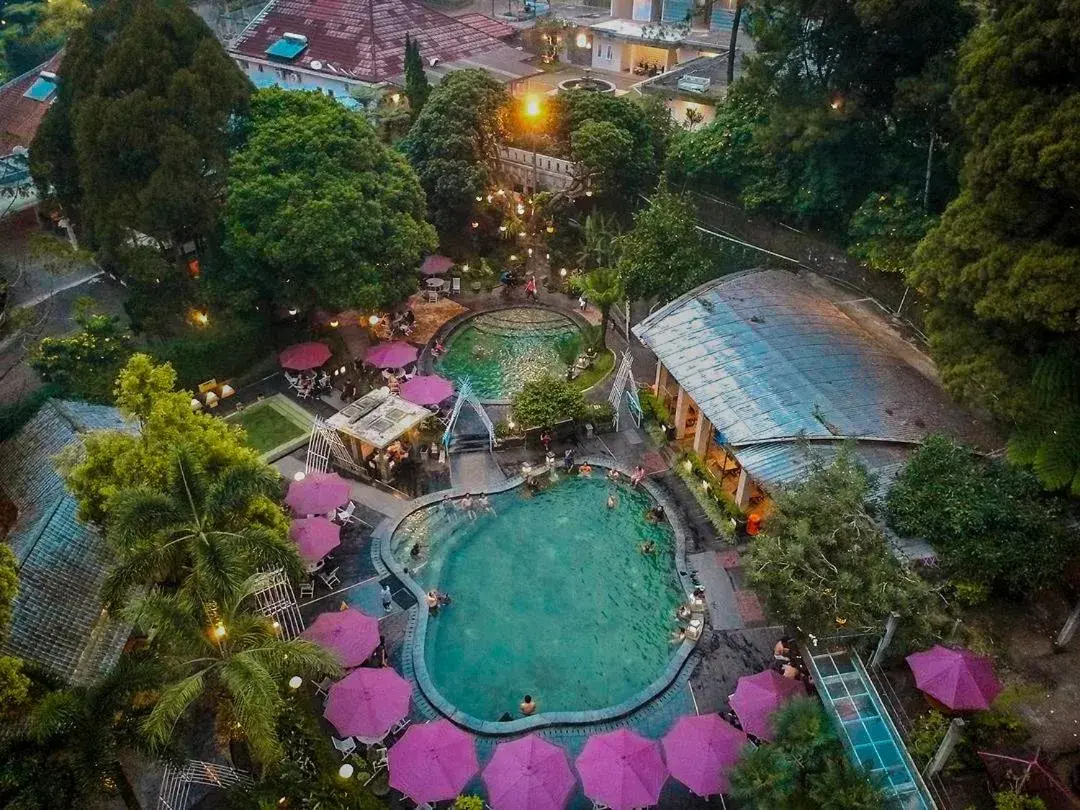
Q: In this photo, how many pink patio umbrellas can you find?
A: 14